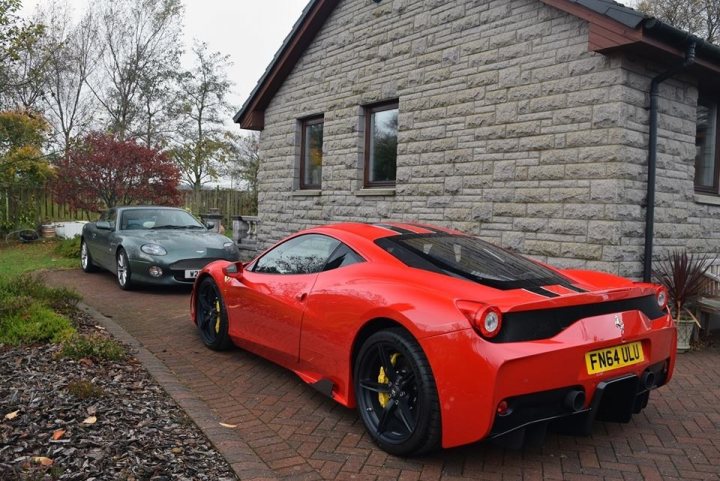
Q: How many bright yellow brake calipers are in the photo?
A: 2